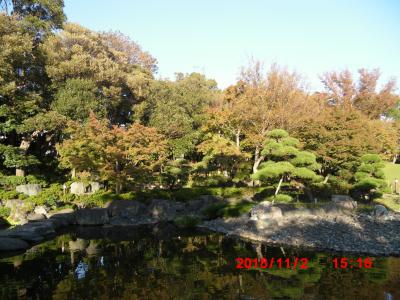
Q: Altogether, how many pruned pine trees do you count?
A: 2